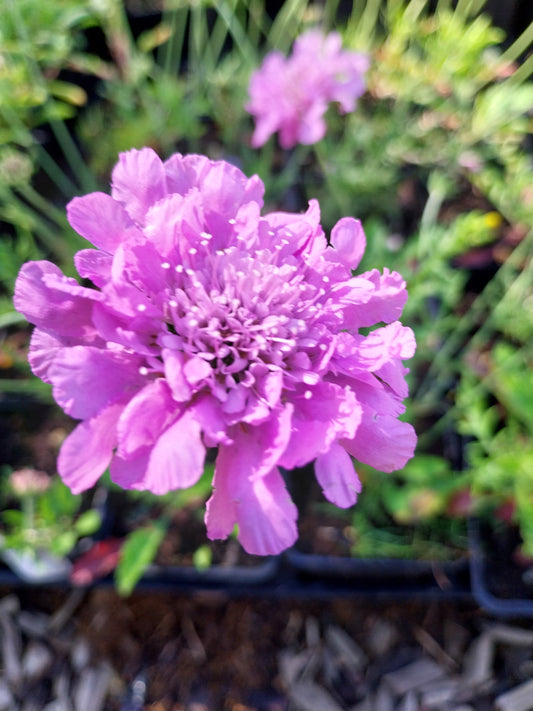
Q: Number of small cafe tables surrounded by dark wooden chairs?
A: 0